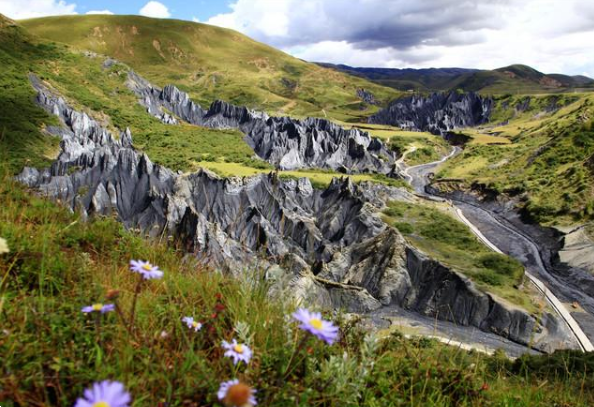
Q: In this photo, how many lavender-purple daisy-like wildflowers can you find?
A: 7